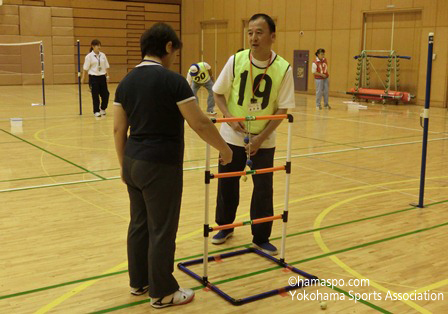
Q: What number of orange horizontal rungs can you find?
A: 3